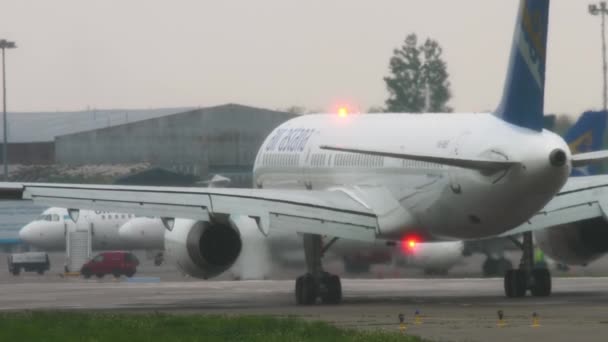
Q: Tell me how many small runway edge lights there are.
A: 4